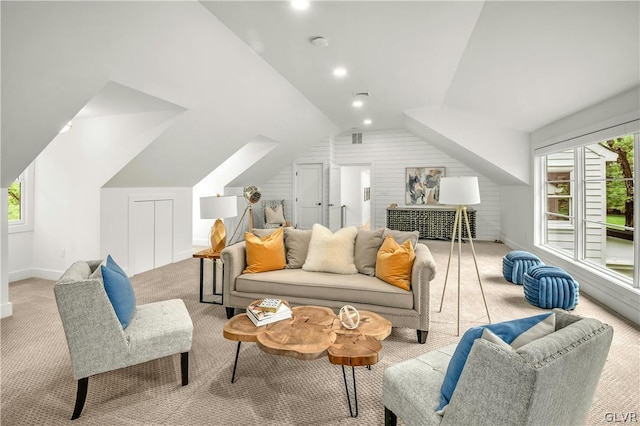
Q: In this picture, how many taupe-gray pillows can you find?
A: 4